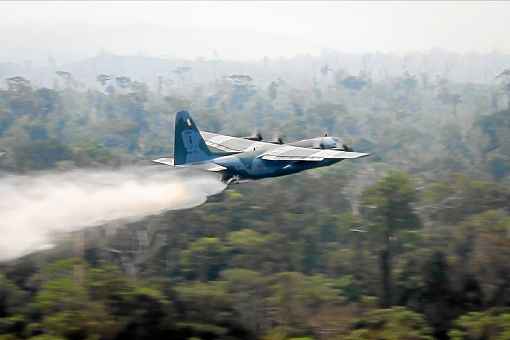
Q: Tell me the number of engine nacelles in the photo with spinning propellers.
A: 4